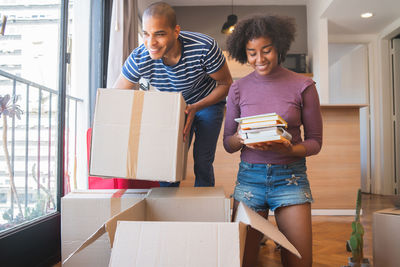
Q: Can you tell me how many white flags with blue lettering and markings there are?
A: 0